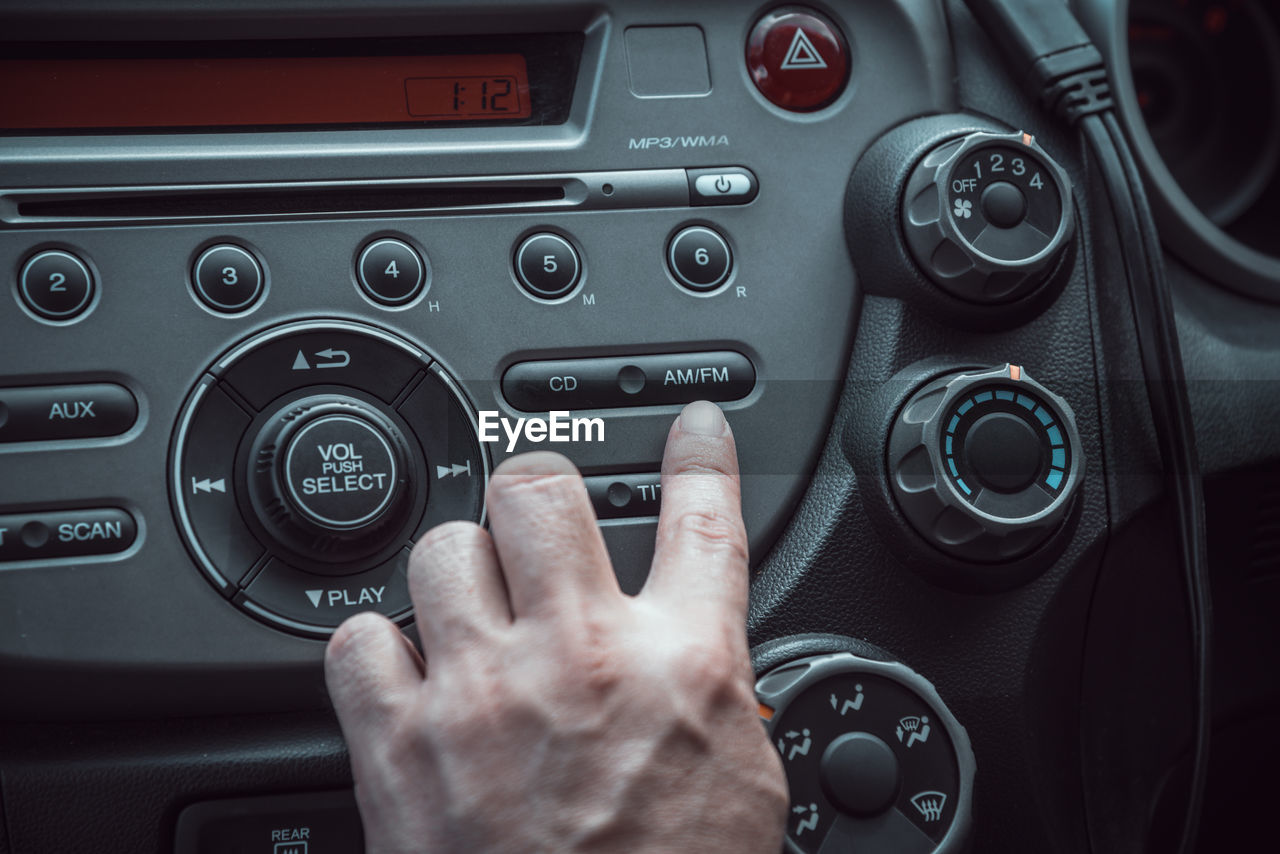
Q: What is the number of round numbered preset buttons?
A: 5